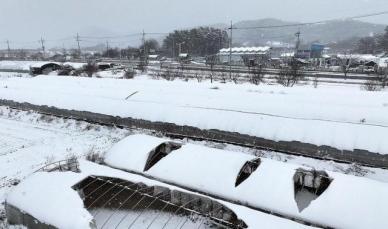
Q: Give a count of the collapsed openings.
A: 4